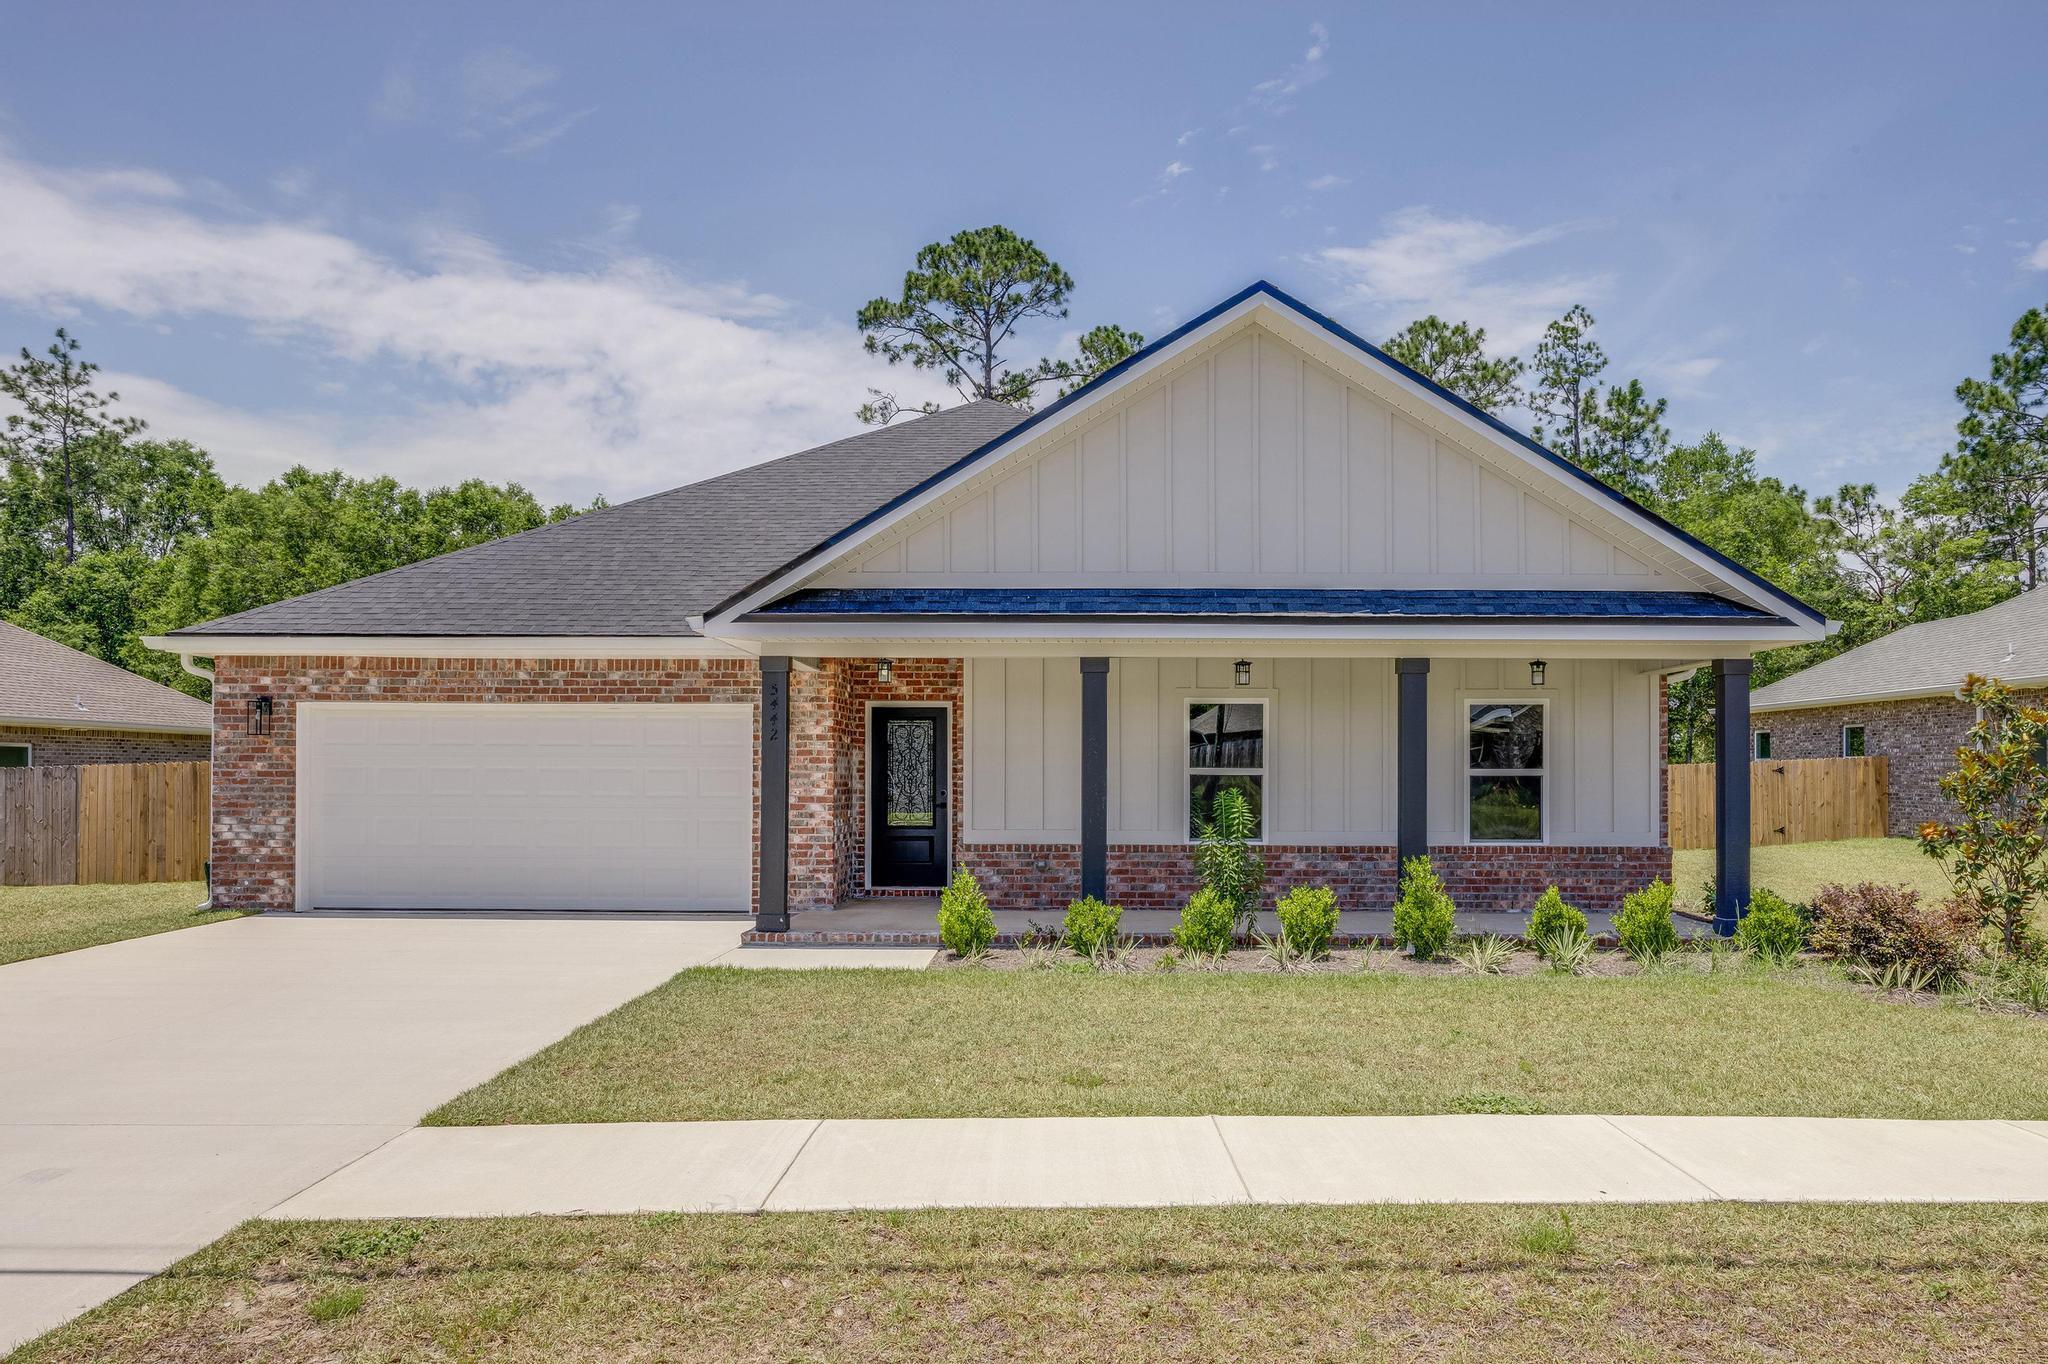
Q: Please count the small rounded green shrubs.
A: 8